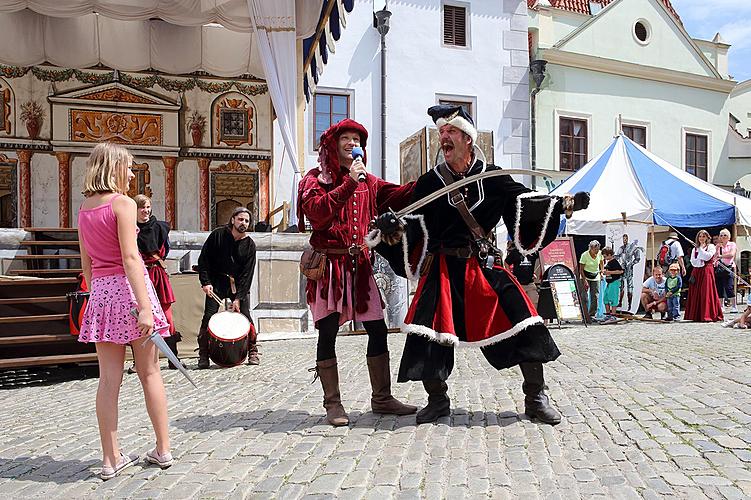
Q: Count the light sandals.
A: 2